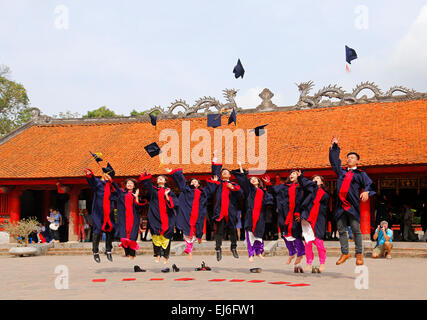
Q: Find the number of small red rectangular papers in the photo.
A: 9